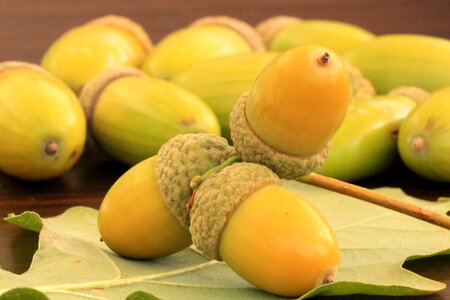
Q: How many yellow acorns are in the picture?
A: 12